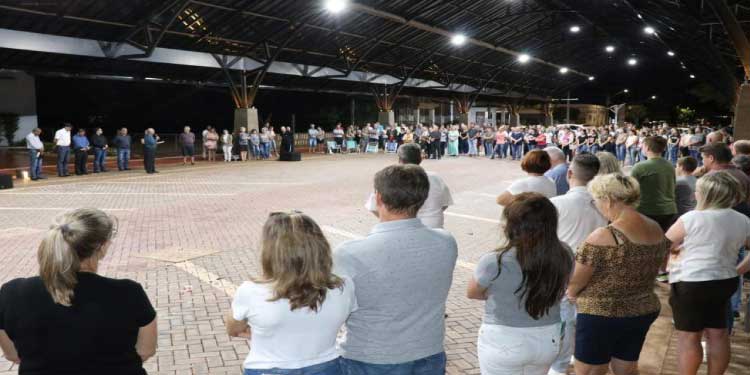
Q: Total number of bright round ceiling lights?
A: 11